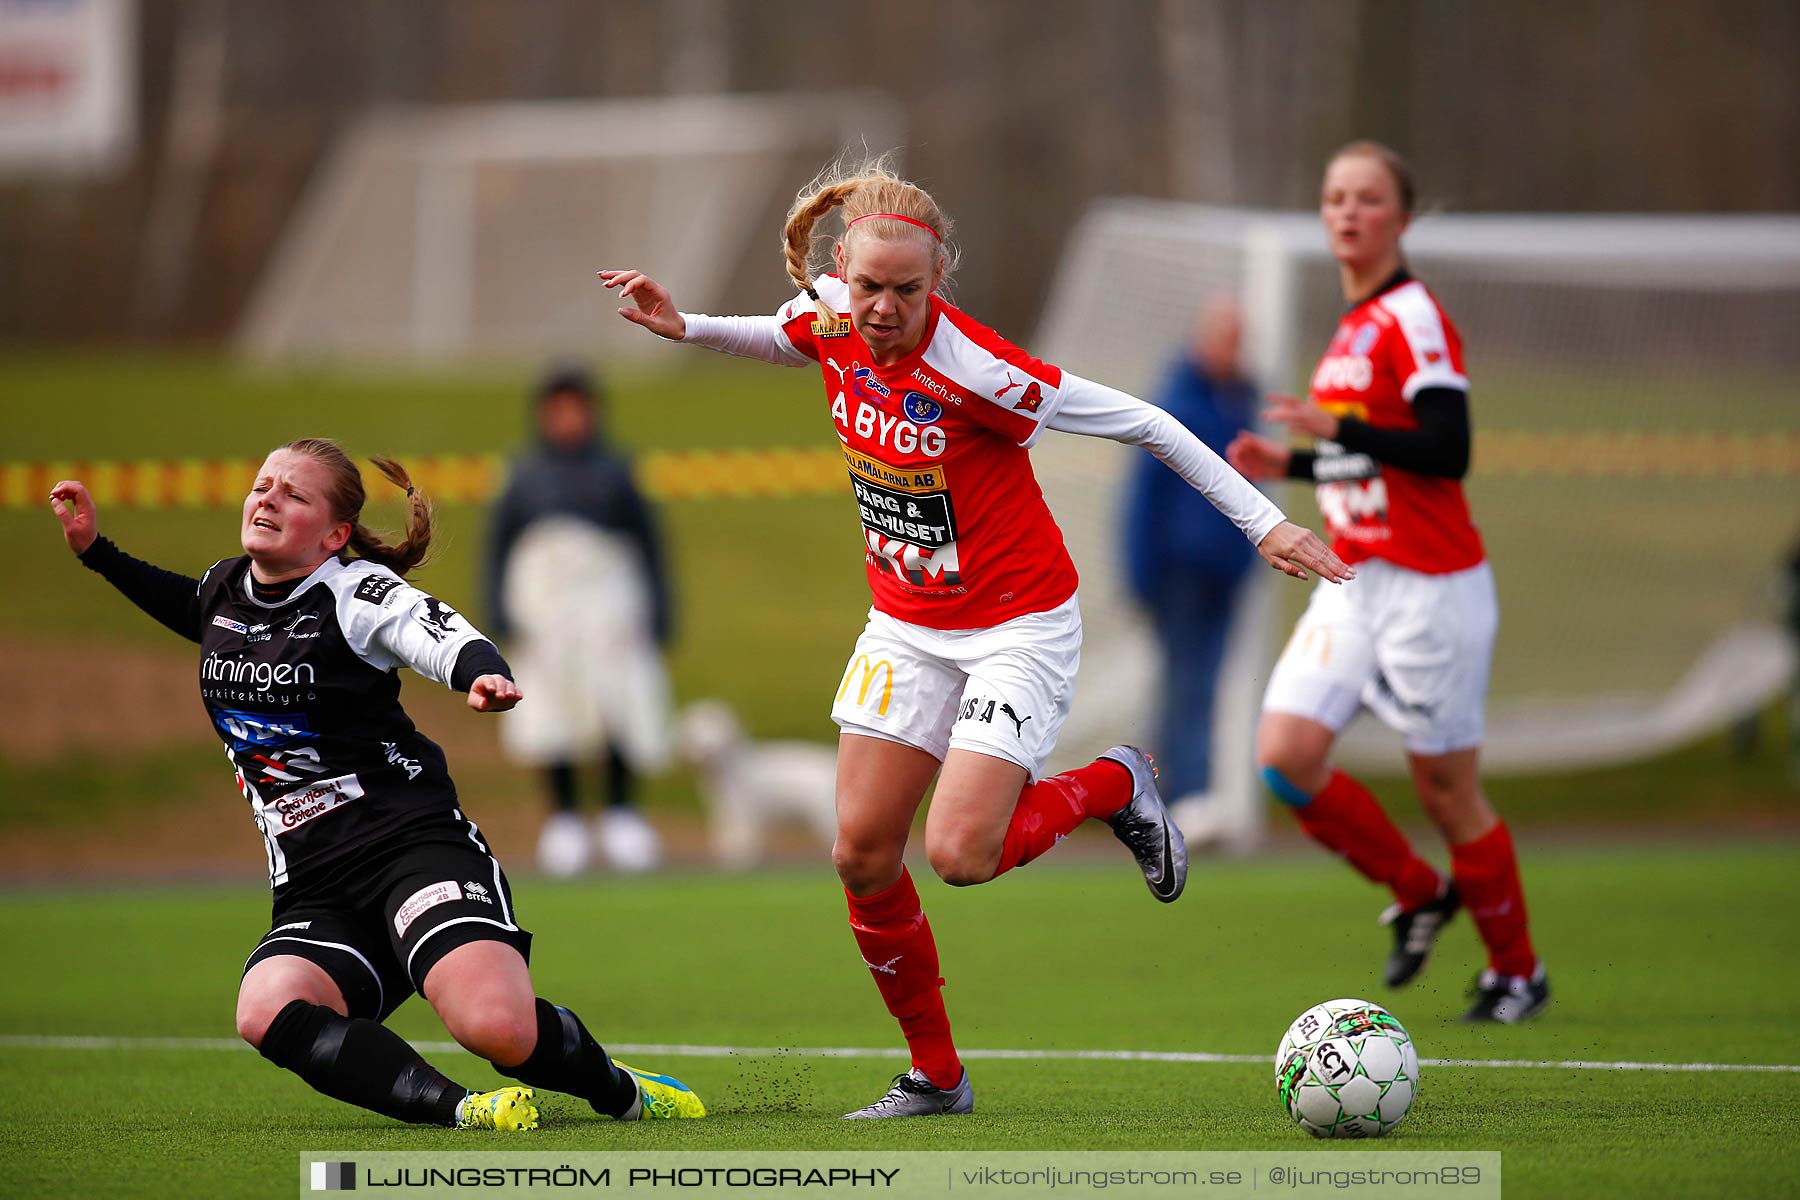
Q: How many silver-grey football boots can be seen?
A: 2